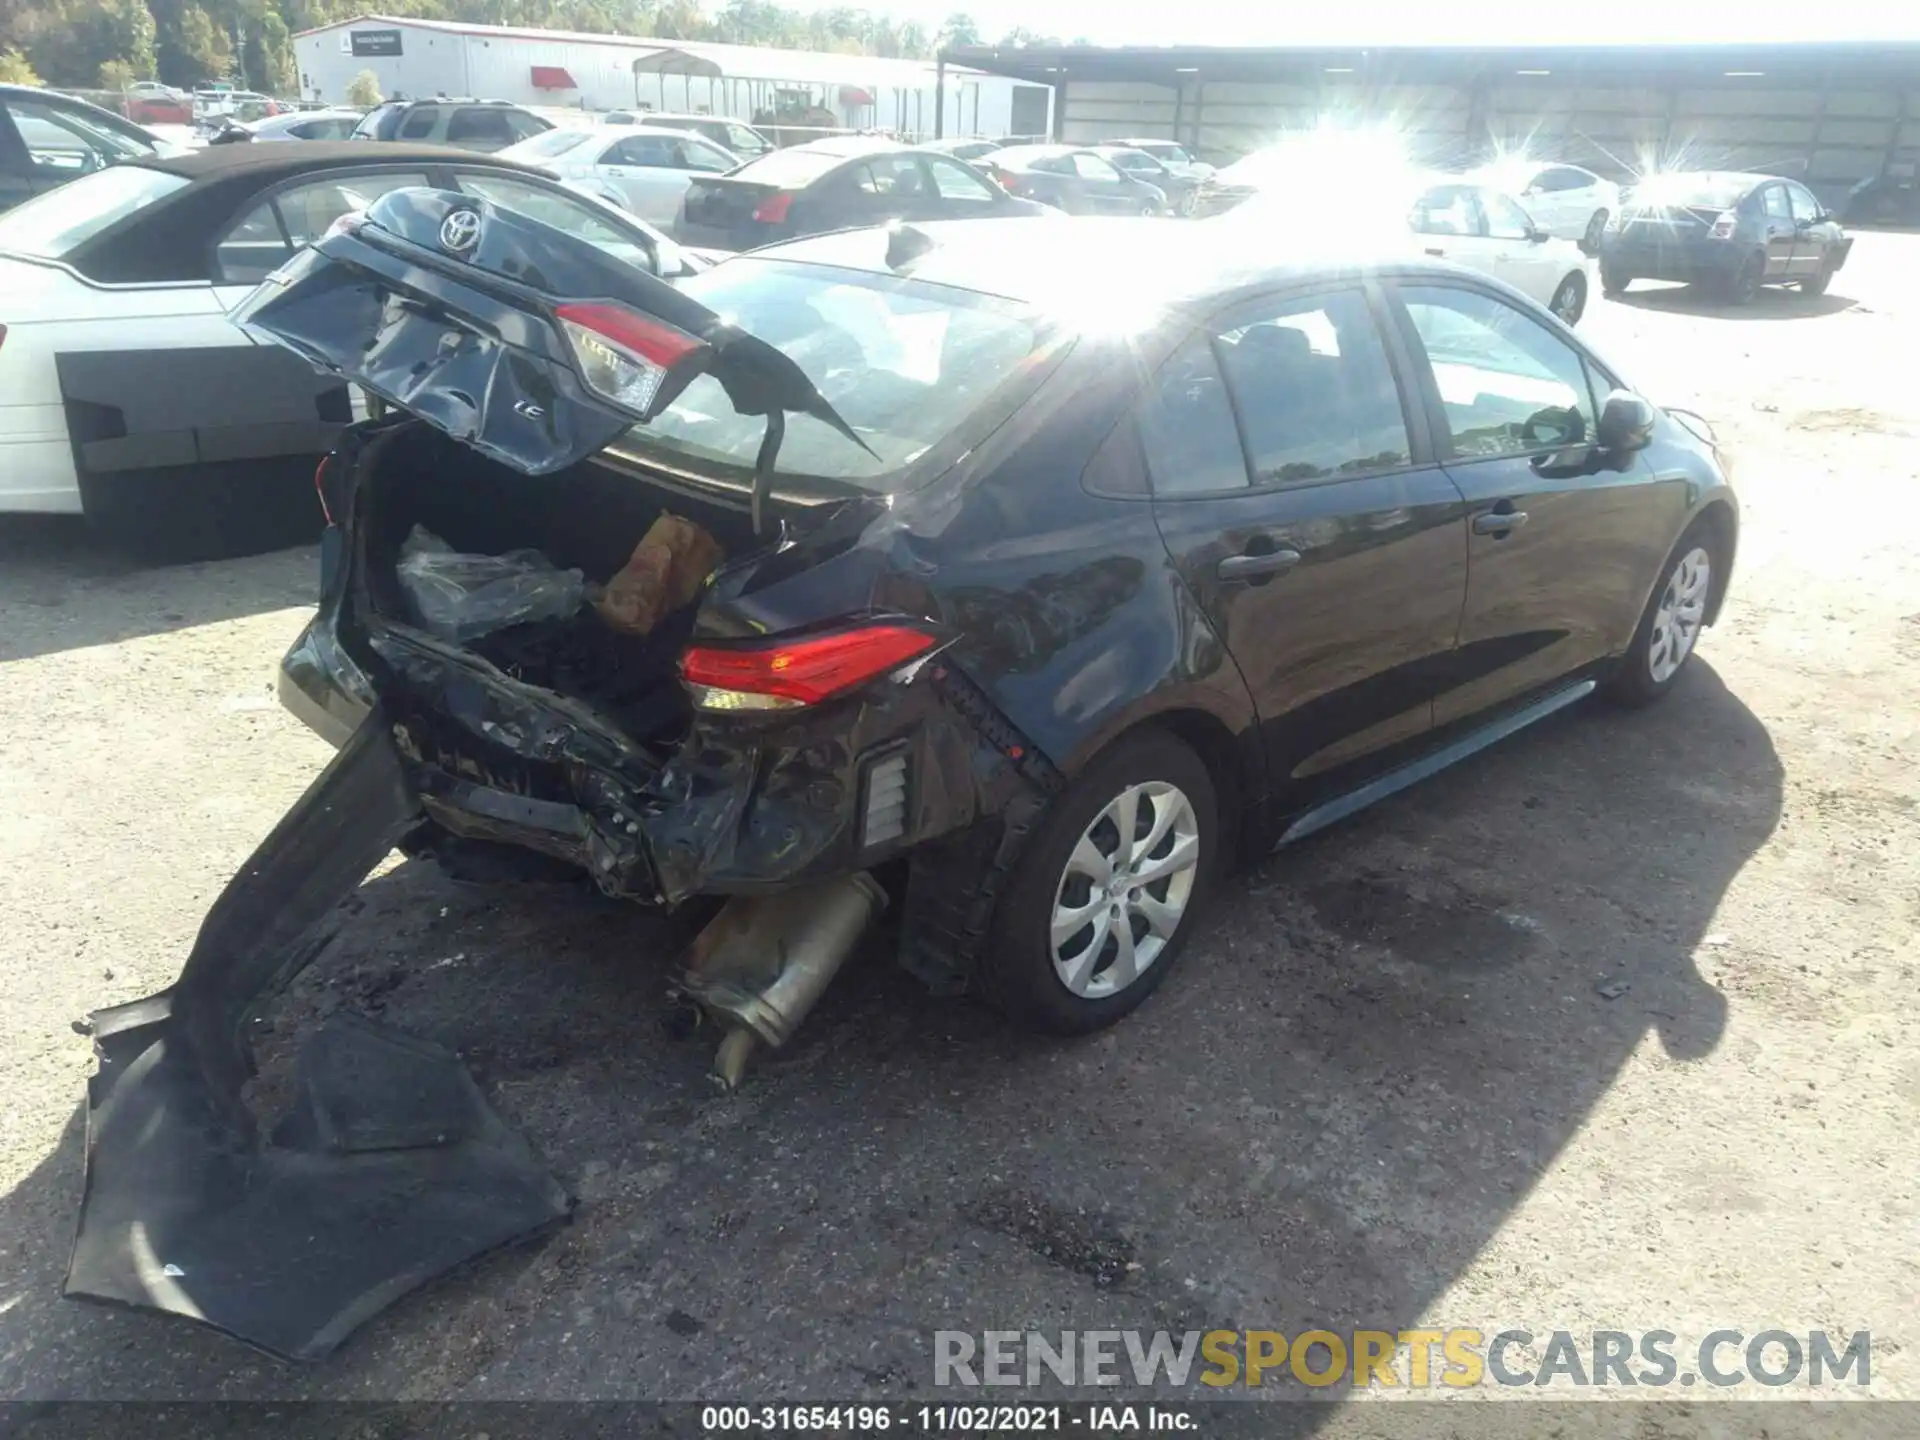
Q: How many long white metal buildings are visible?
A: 1